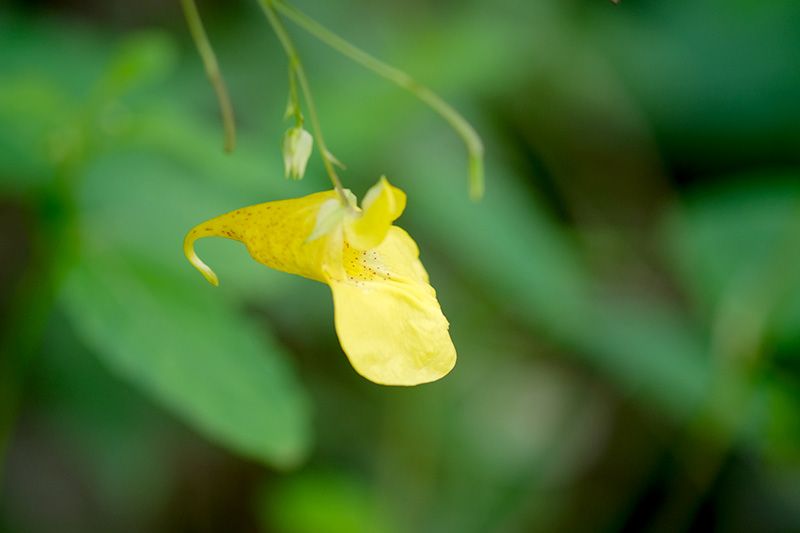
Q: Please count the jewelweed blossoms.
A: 1